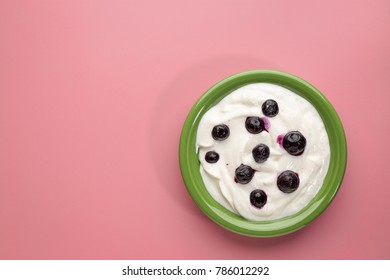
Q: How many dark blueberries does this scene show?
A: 9